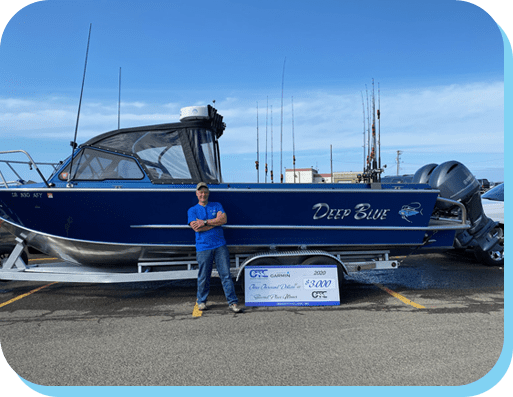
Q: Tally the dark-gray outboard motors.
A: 2